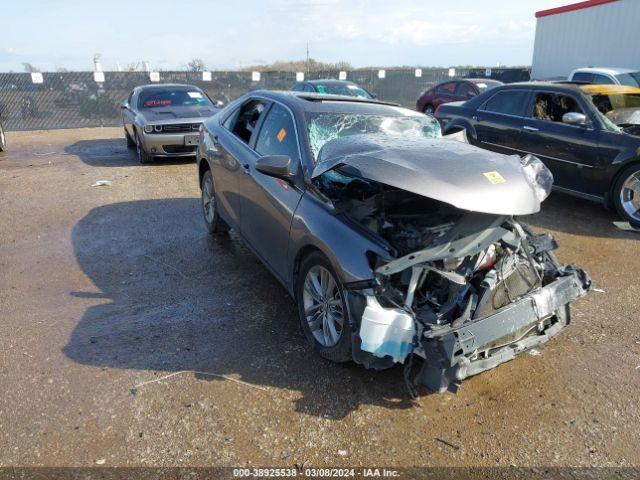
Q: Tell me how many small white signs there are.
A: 11